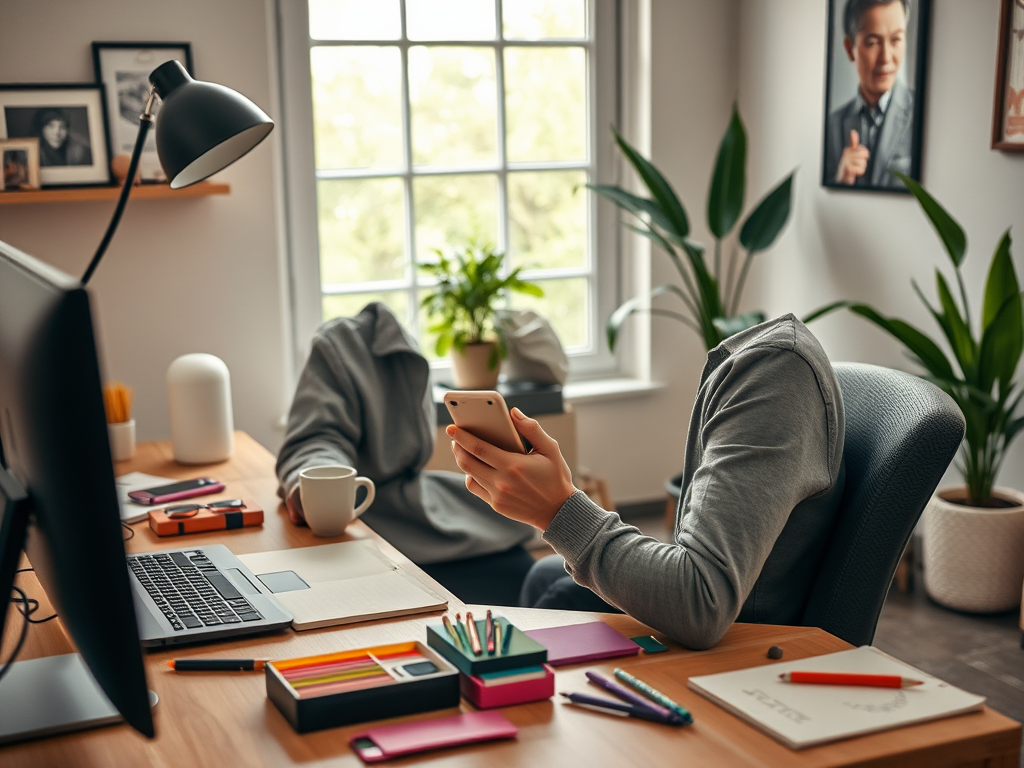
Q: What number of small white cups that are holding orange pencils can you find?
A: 1